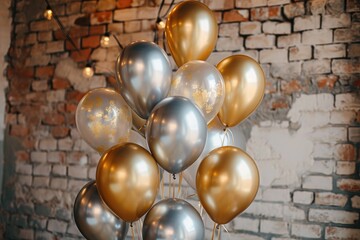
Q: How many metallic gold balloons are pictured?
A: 4